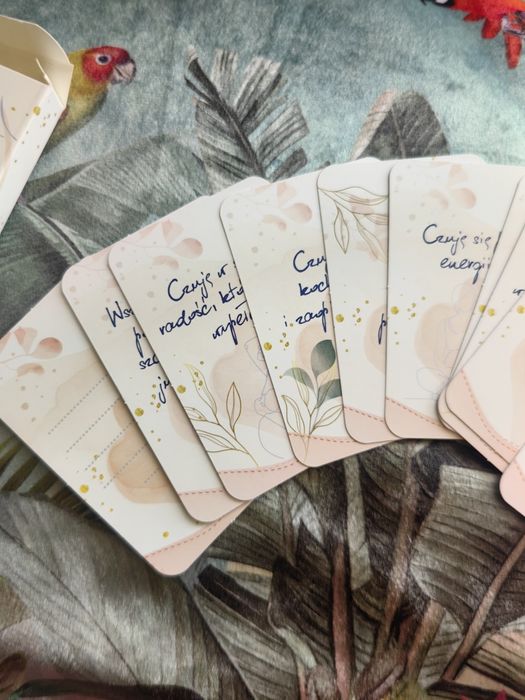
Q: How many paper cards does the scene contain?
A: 10